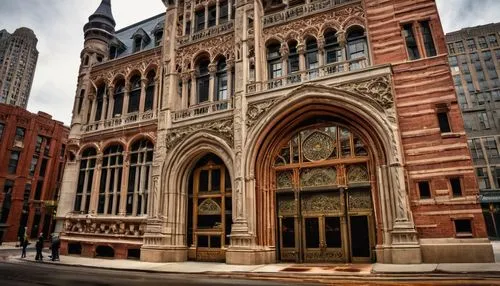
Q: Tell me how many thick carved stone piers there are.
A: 3